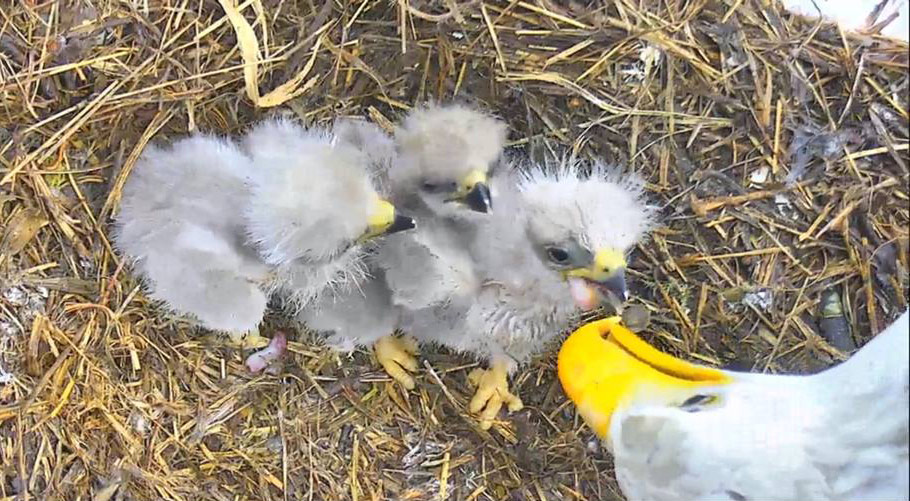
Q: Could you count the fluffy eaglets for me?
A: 3